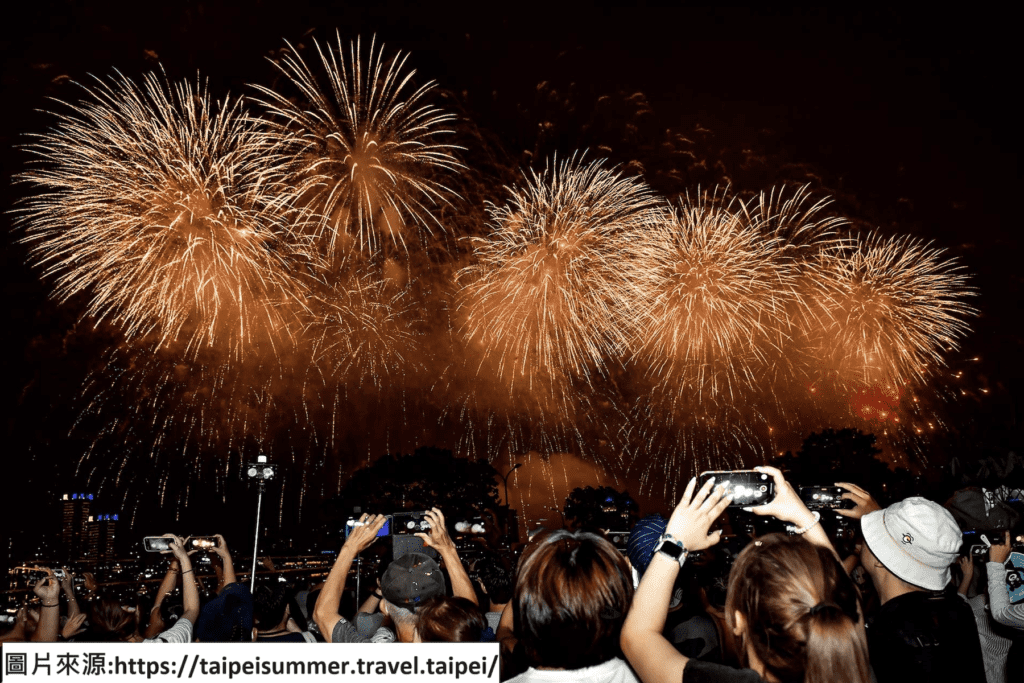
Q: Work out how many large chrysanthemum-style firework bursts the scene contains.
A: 5